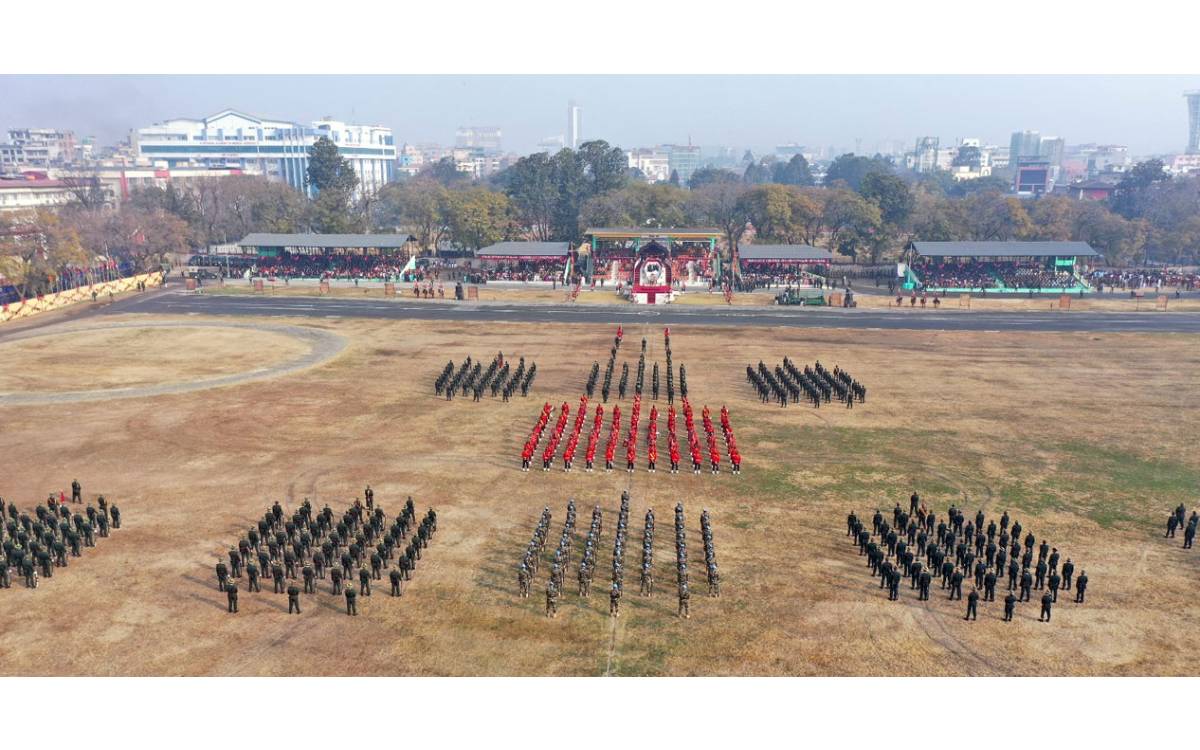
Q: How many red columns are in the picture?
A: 11